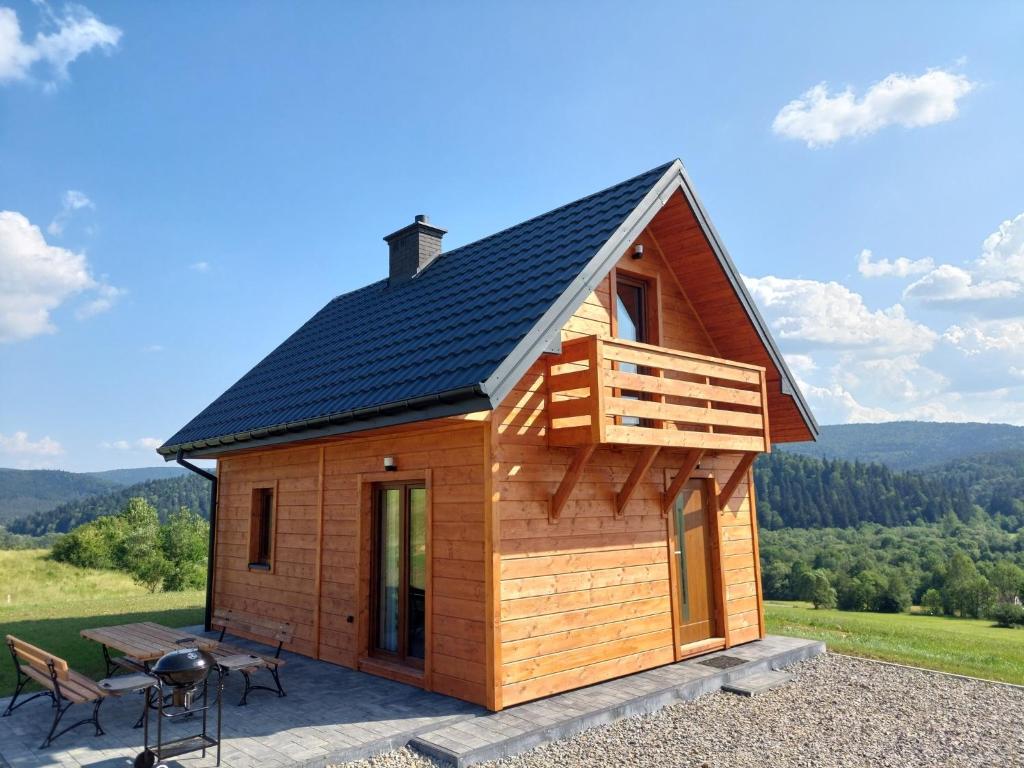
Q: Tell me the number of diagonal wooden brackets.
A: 4